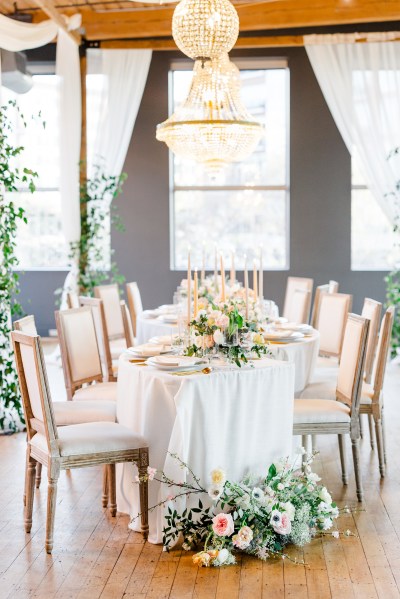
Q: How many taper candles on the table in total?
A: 9